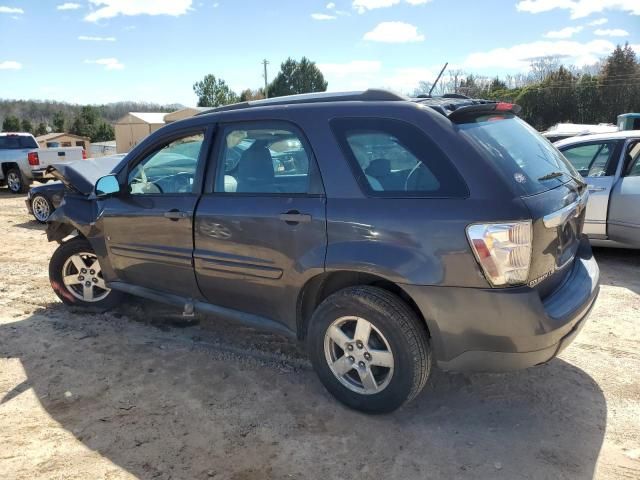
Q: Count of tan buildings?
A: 3